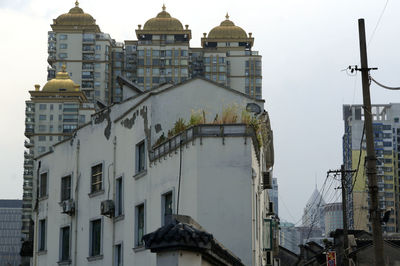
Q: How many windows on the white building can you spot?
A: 11